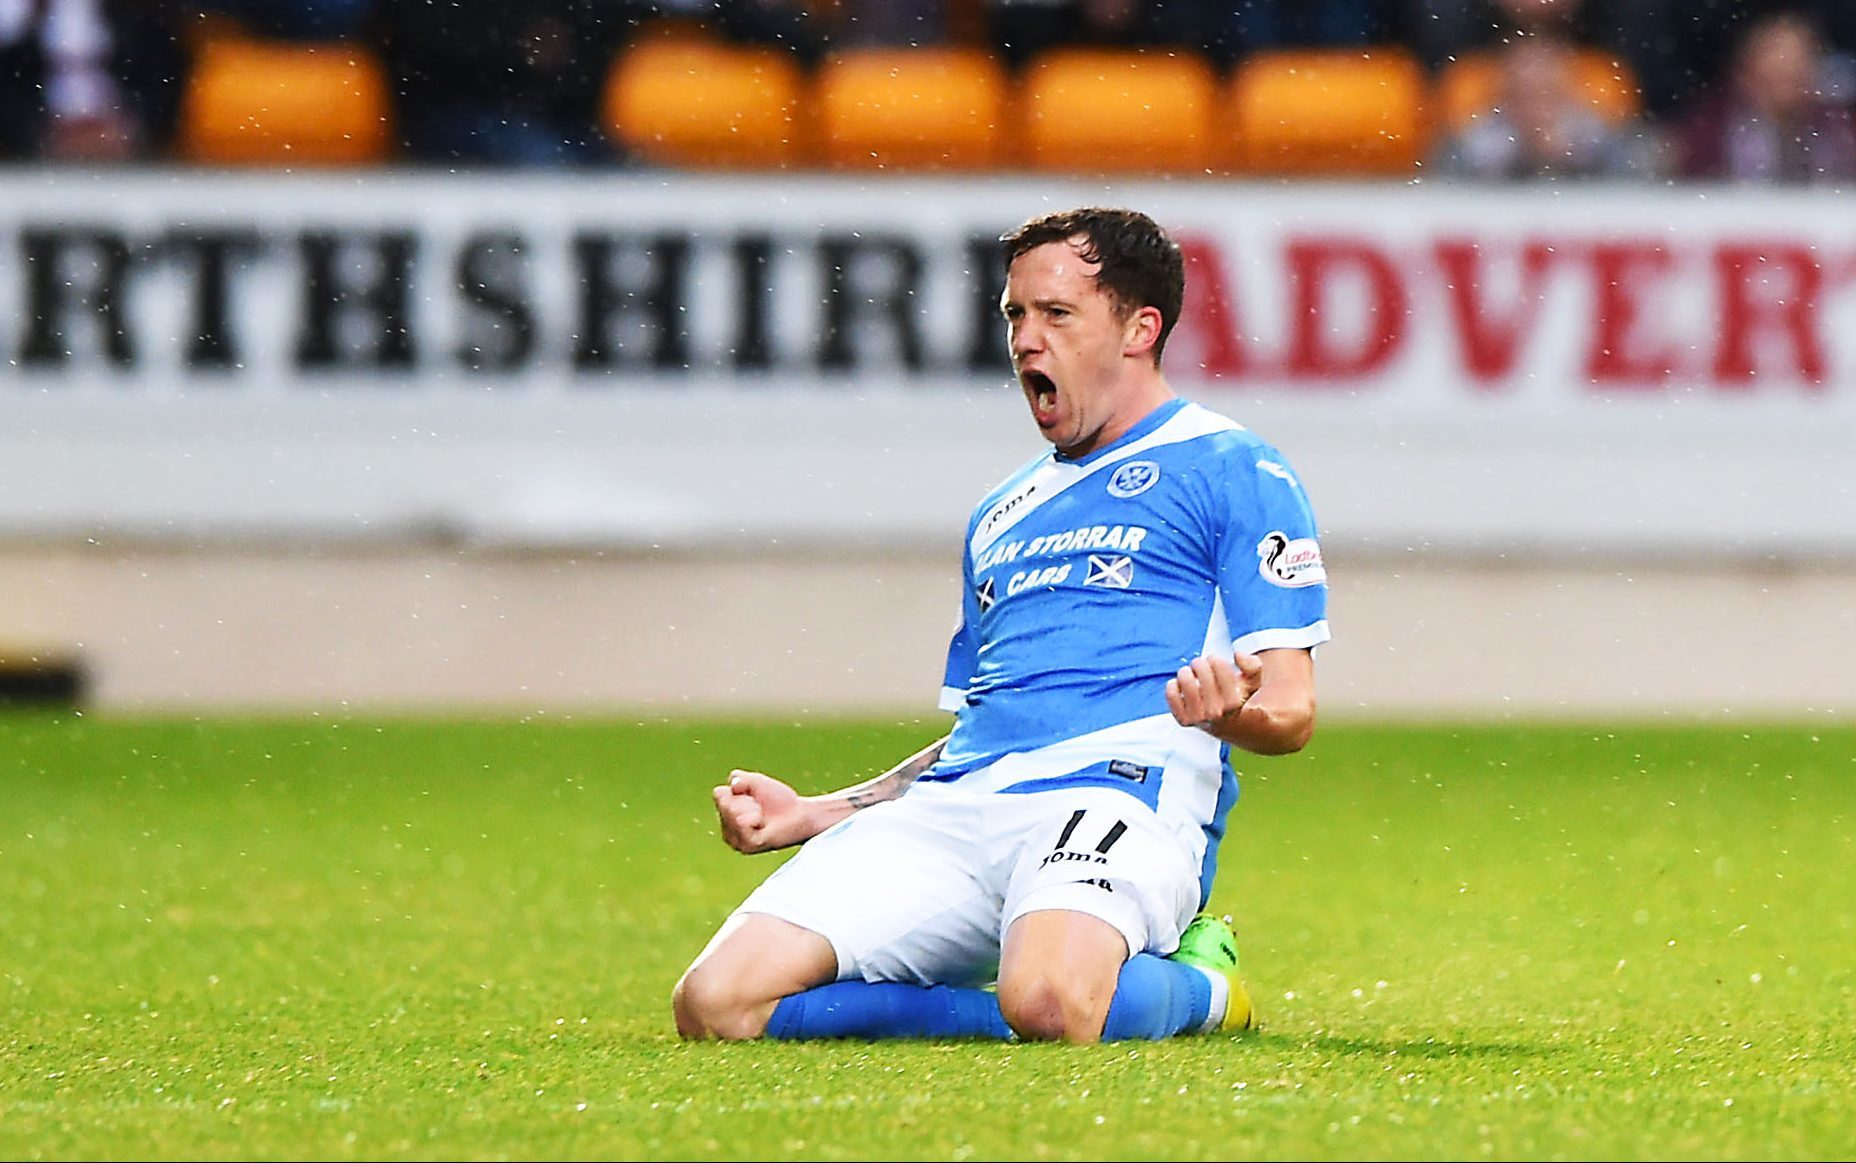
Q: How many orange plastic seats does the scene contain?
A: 6